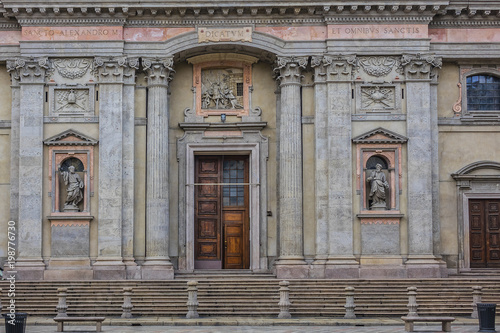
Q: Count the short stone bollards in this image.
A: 7